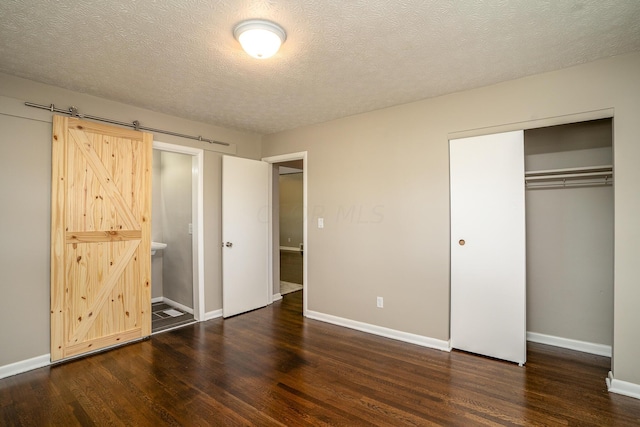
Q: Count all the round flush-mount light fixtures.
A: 1